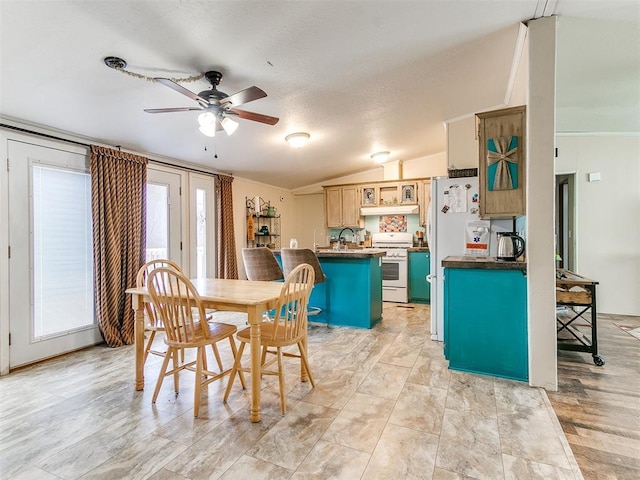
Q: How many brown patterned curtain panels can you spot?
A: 2